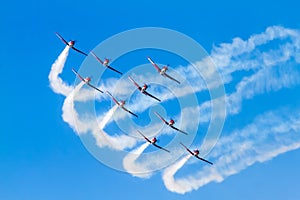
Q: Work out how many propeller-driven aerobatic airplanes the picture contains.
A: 9